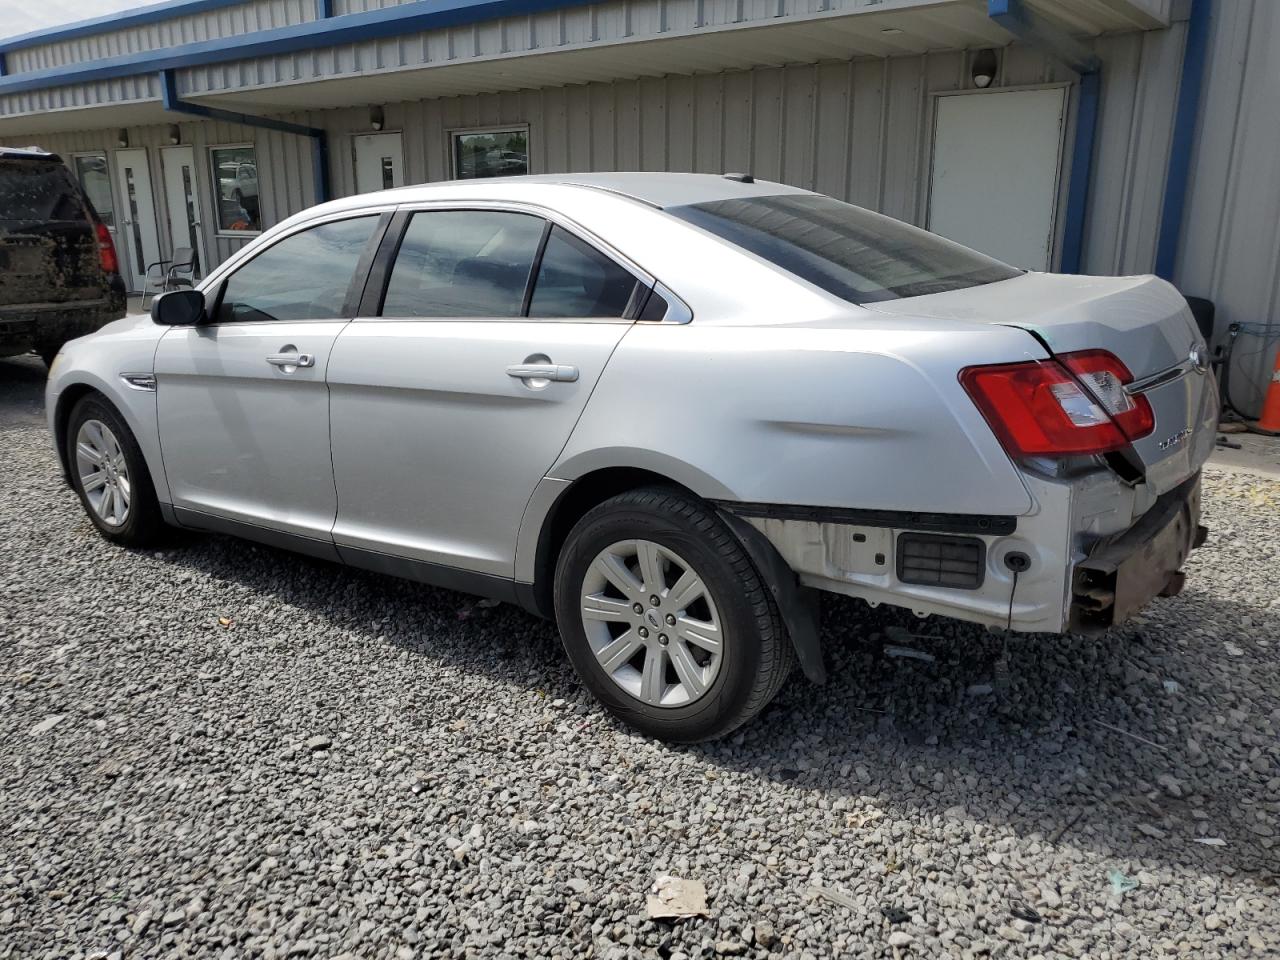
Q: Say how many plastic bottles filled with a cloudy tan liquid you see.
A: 0